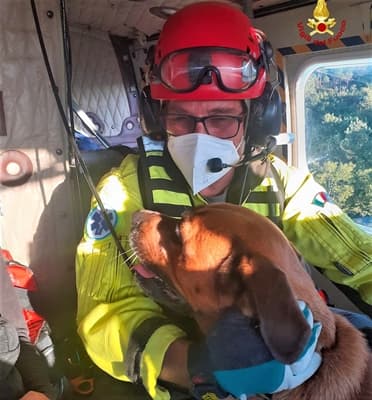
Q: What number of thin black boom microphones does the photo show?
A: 1